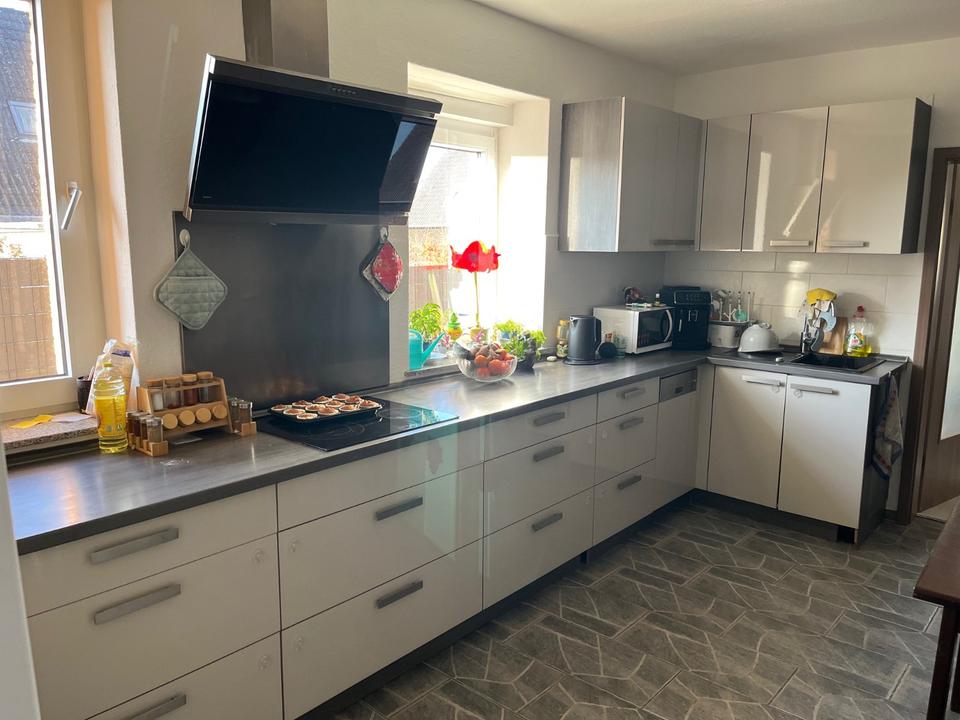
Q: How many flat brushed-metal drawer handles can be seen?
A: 11